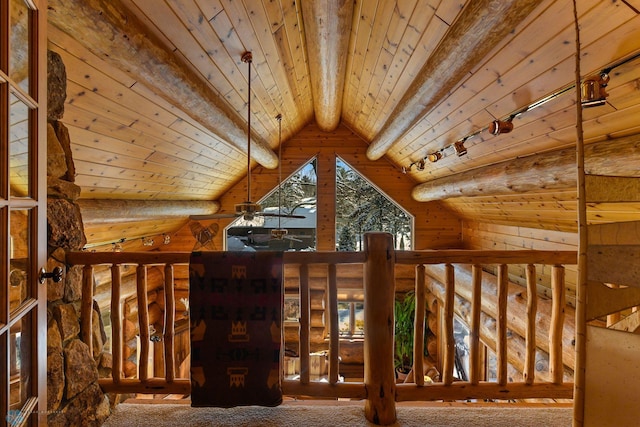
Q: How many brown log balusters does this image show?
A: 12